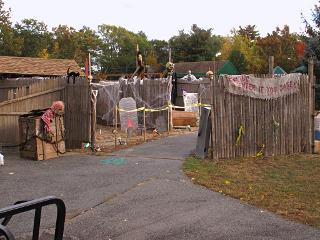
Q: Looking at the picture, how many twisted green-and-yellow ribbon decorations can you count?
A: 3